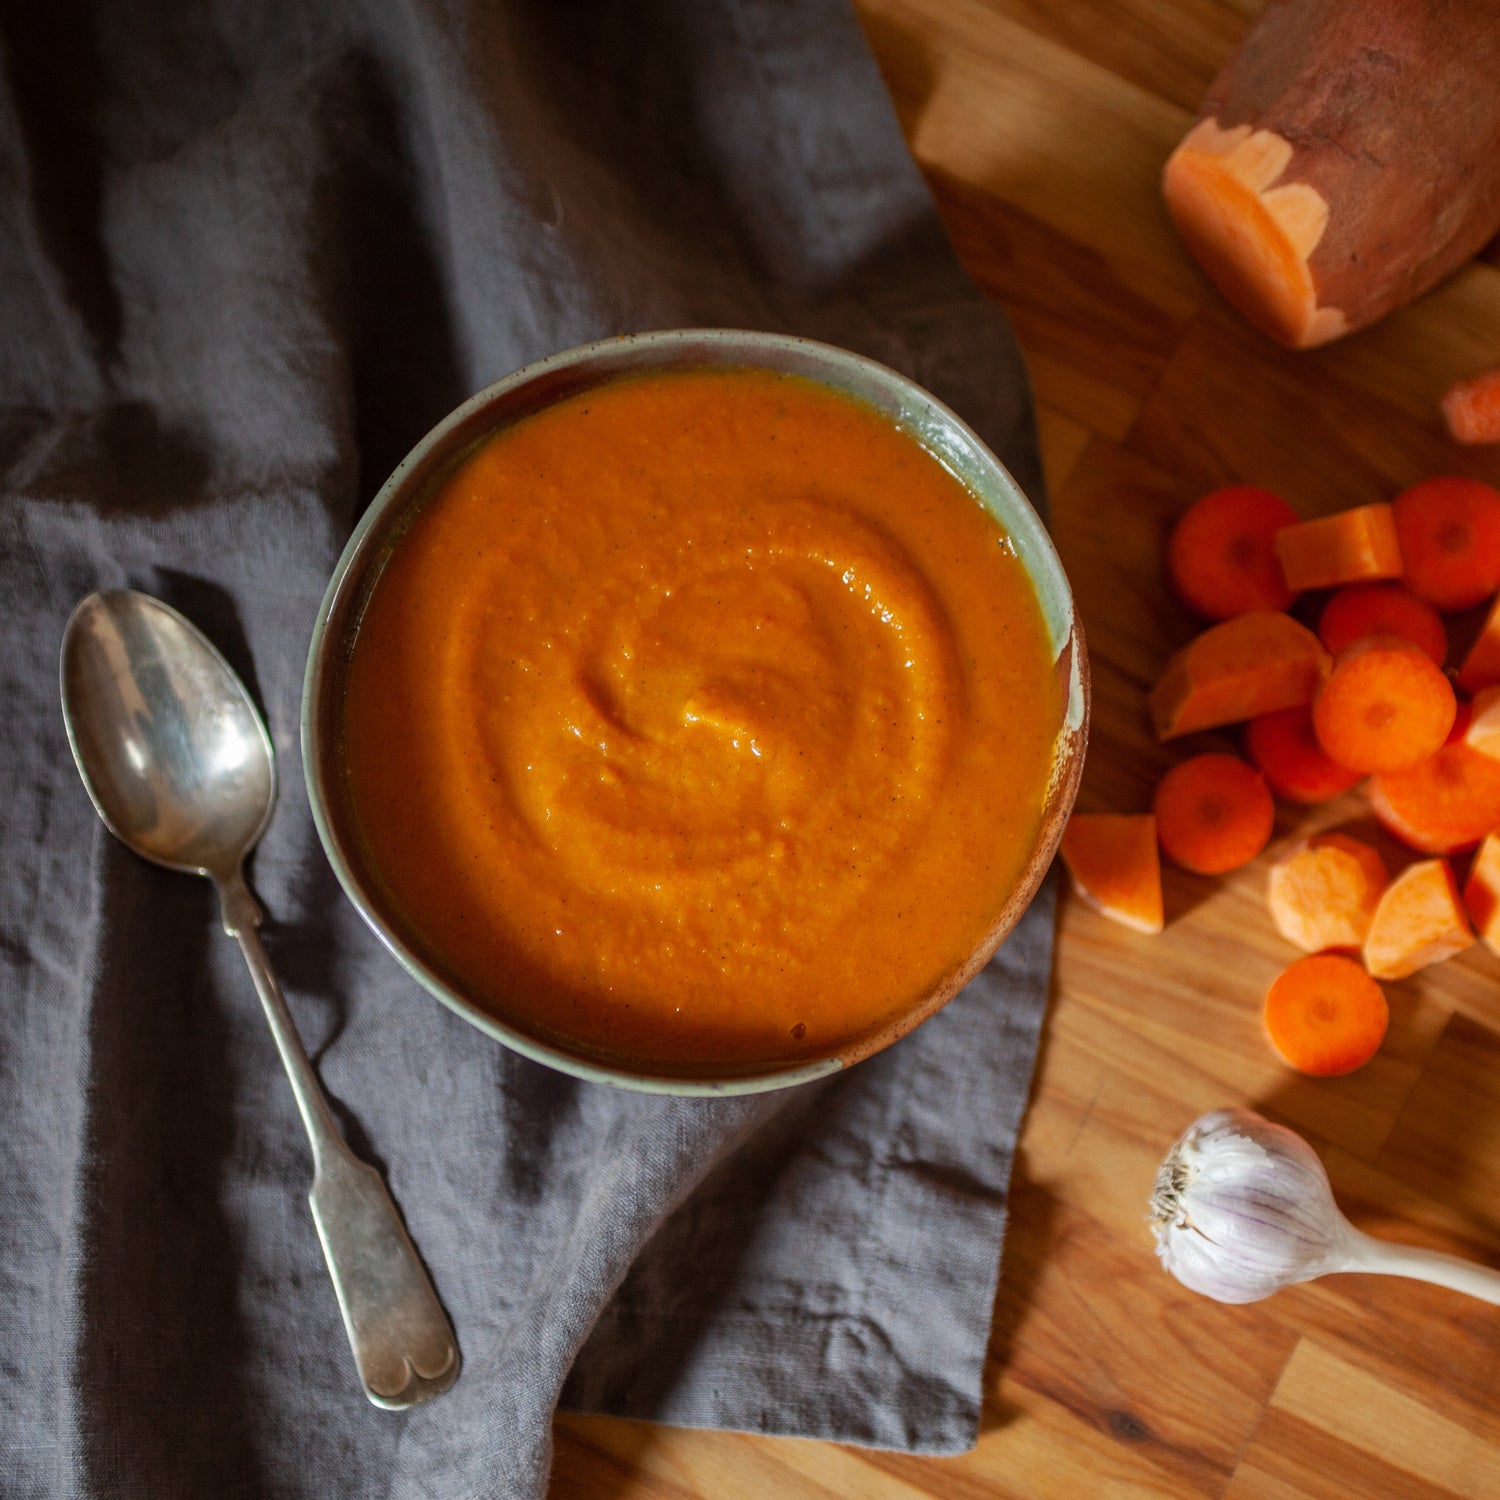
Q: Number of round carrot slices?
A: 8